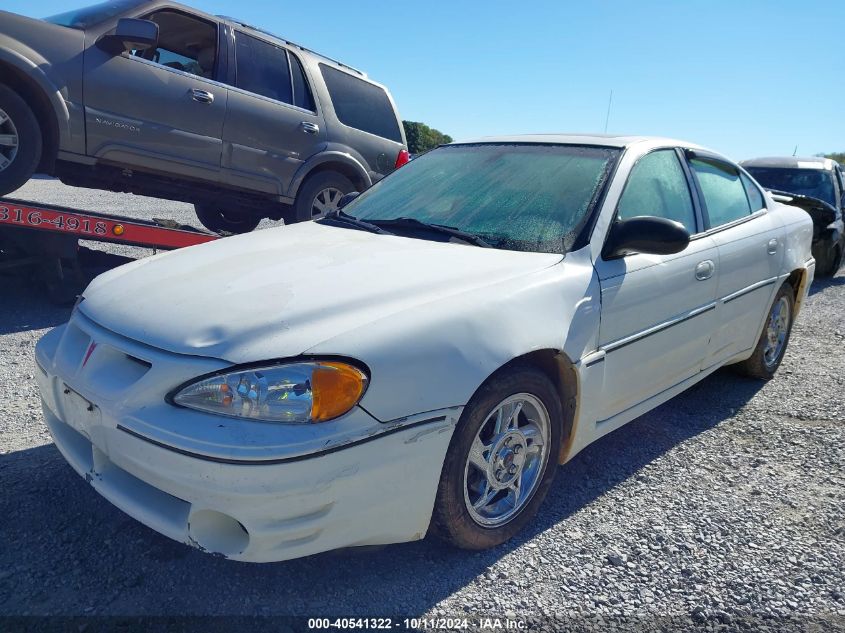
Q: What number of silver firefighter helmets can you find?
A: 0